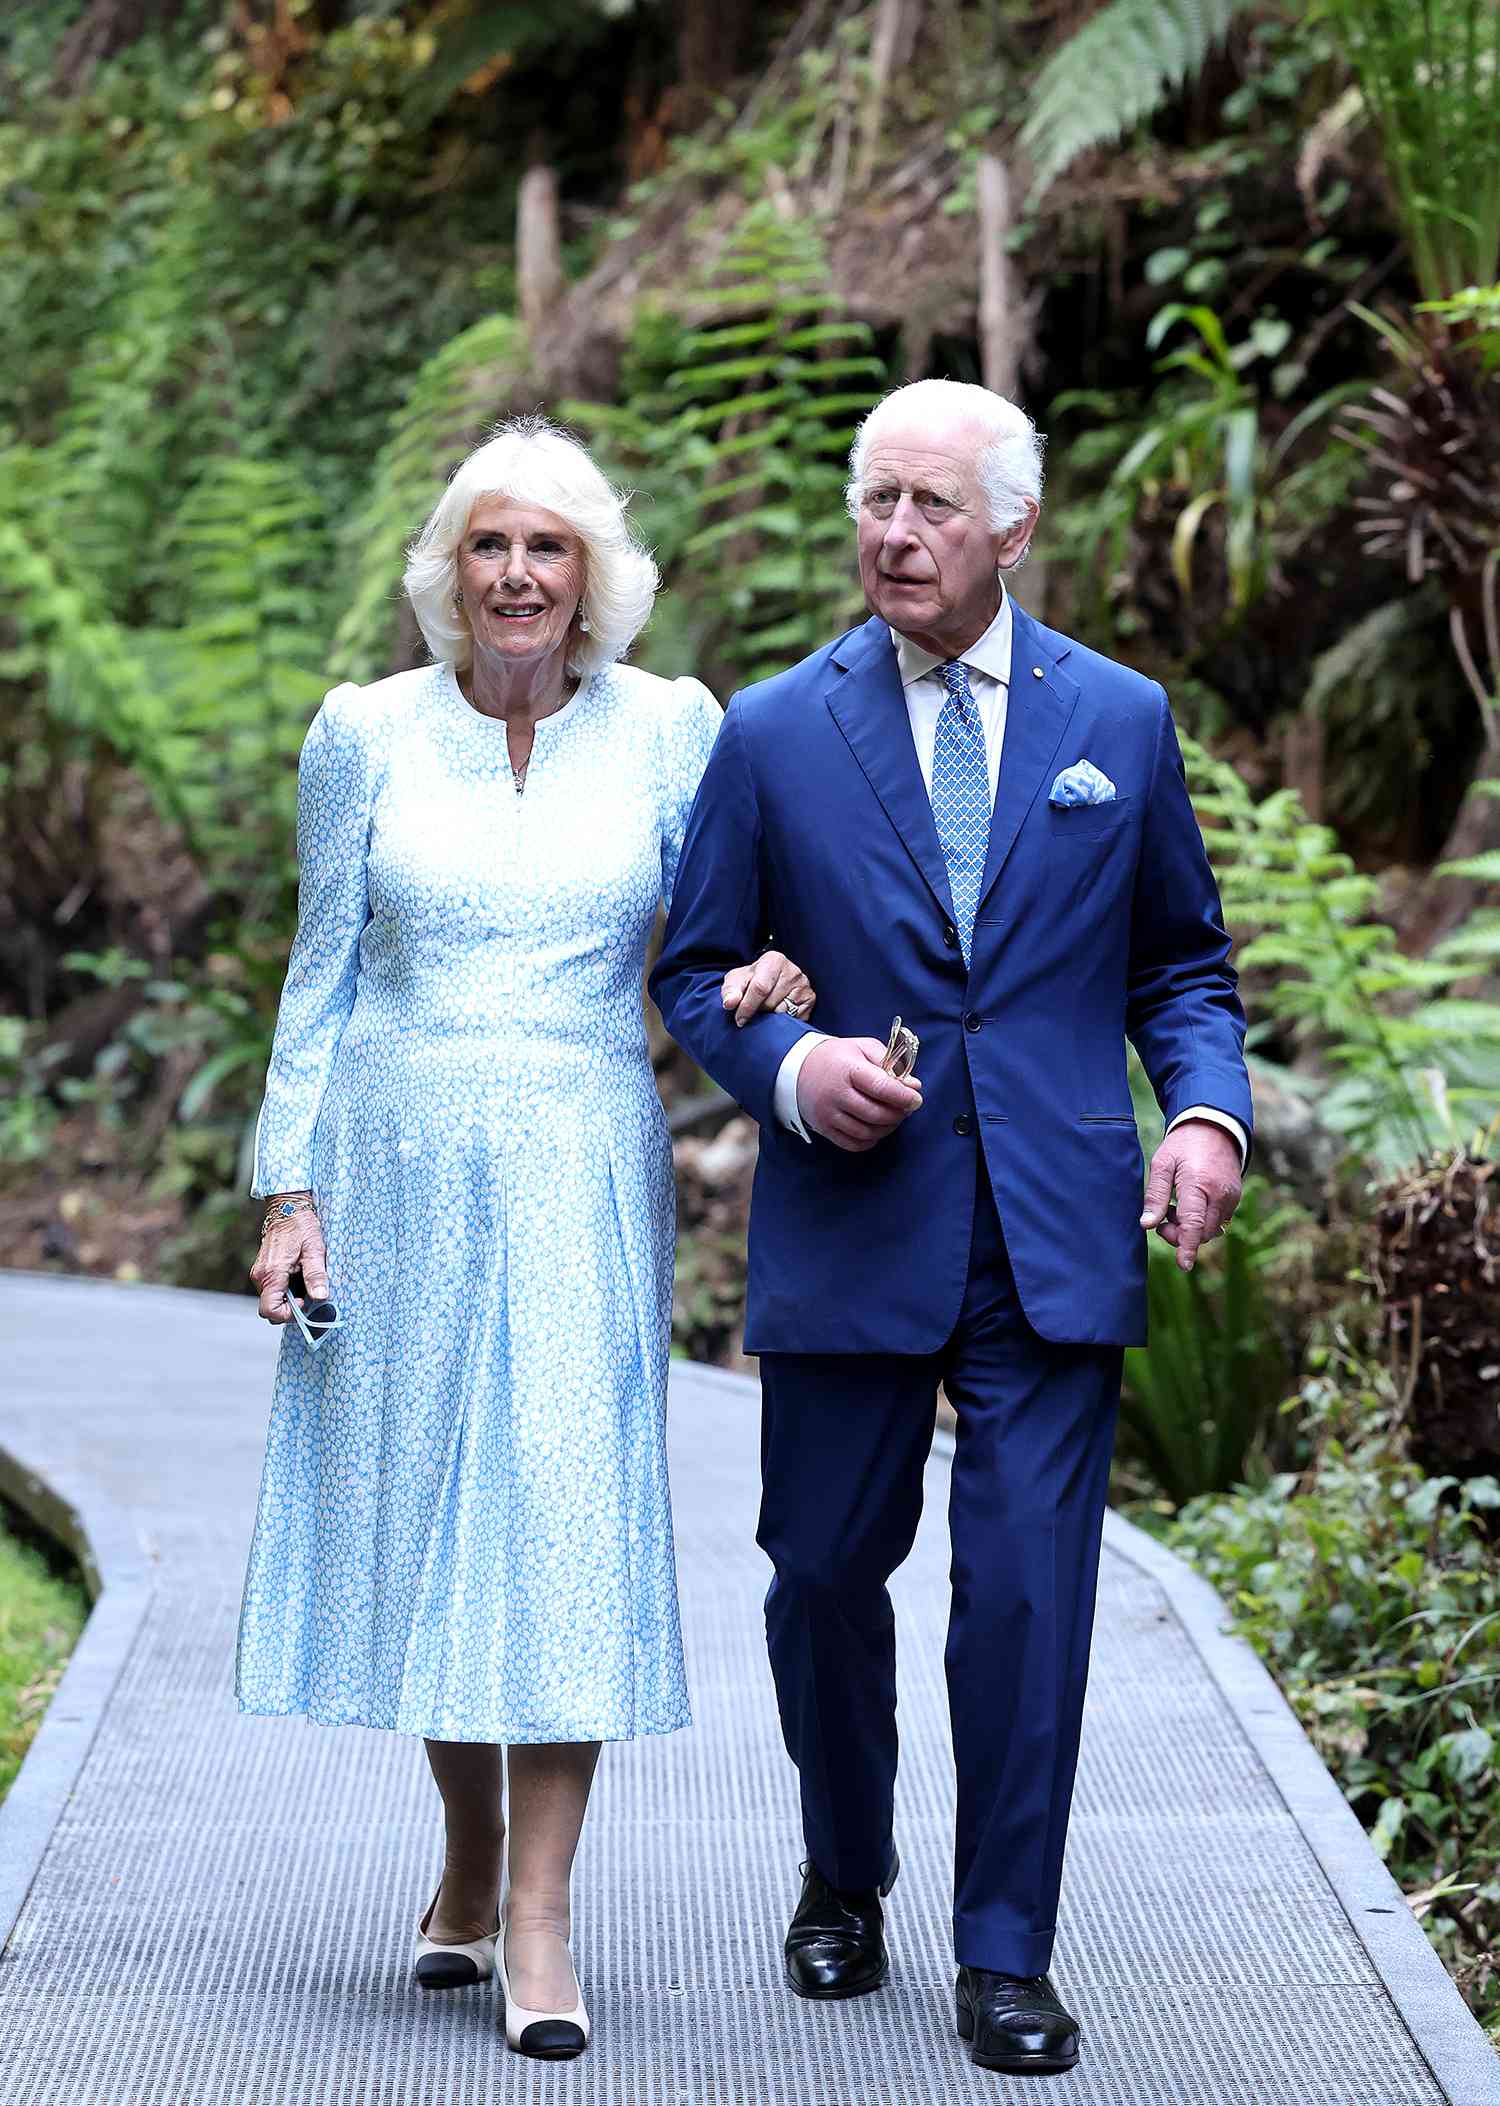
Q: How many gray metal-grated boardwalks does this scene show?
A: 1